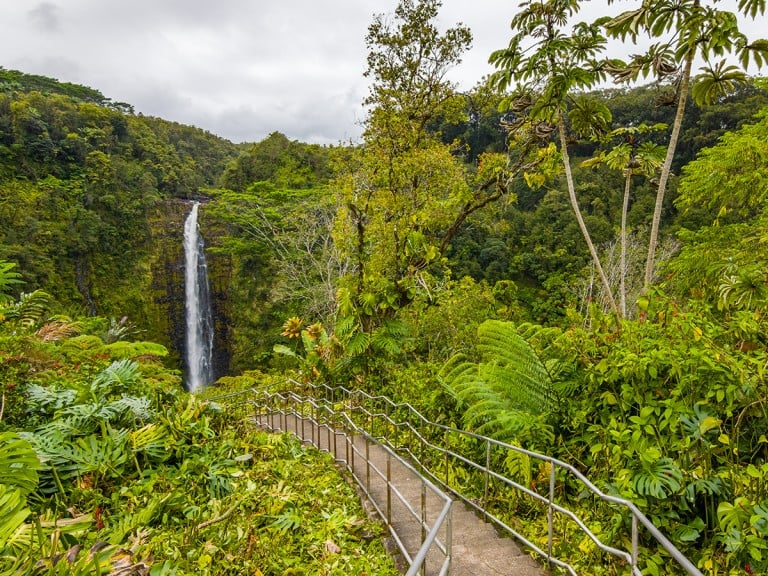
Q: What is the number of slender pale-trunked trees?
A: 3